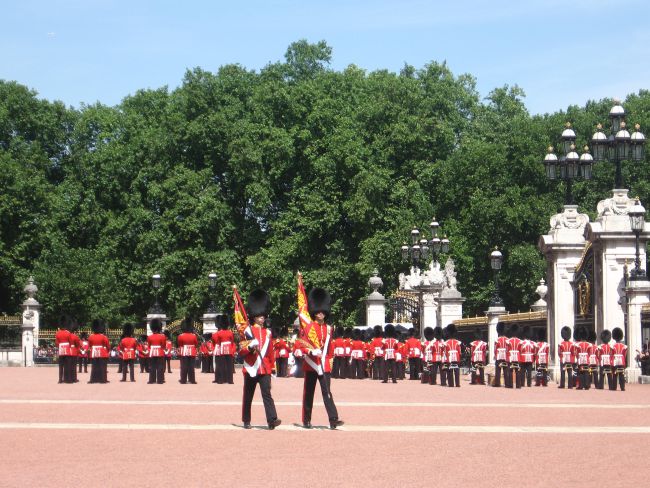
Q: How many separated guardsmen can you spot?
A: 2